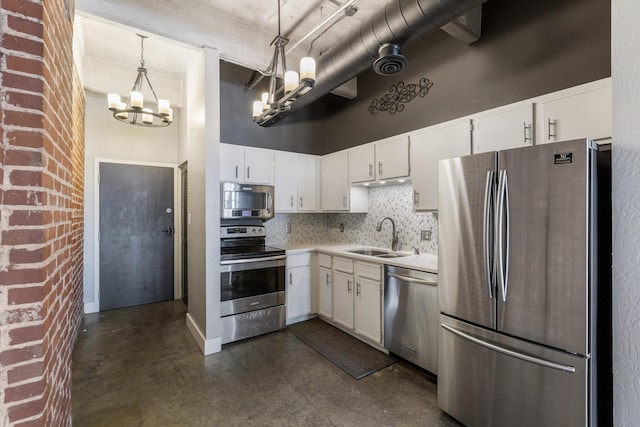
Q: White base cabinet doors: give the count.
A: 4